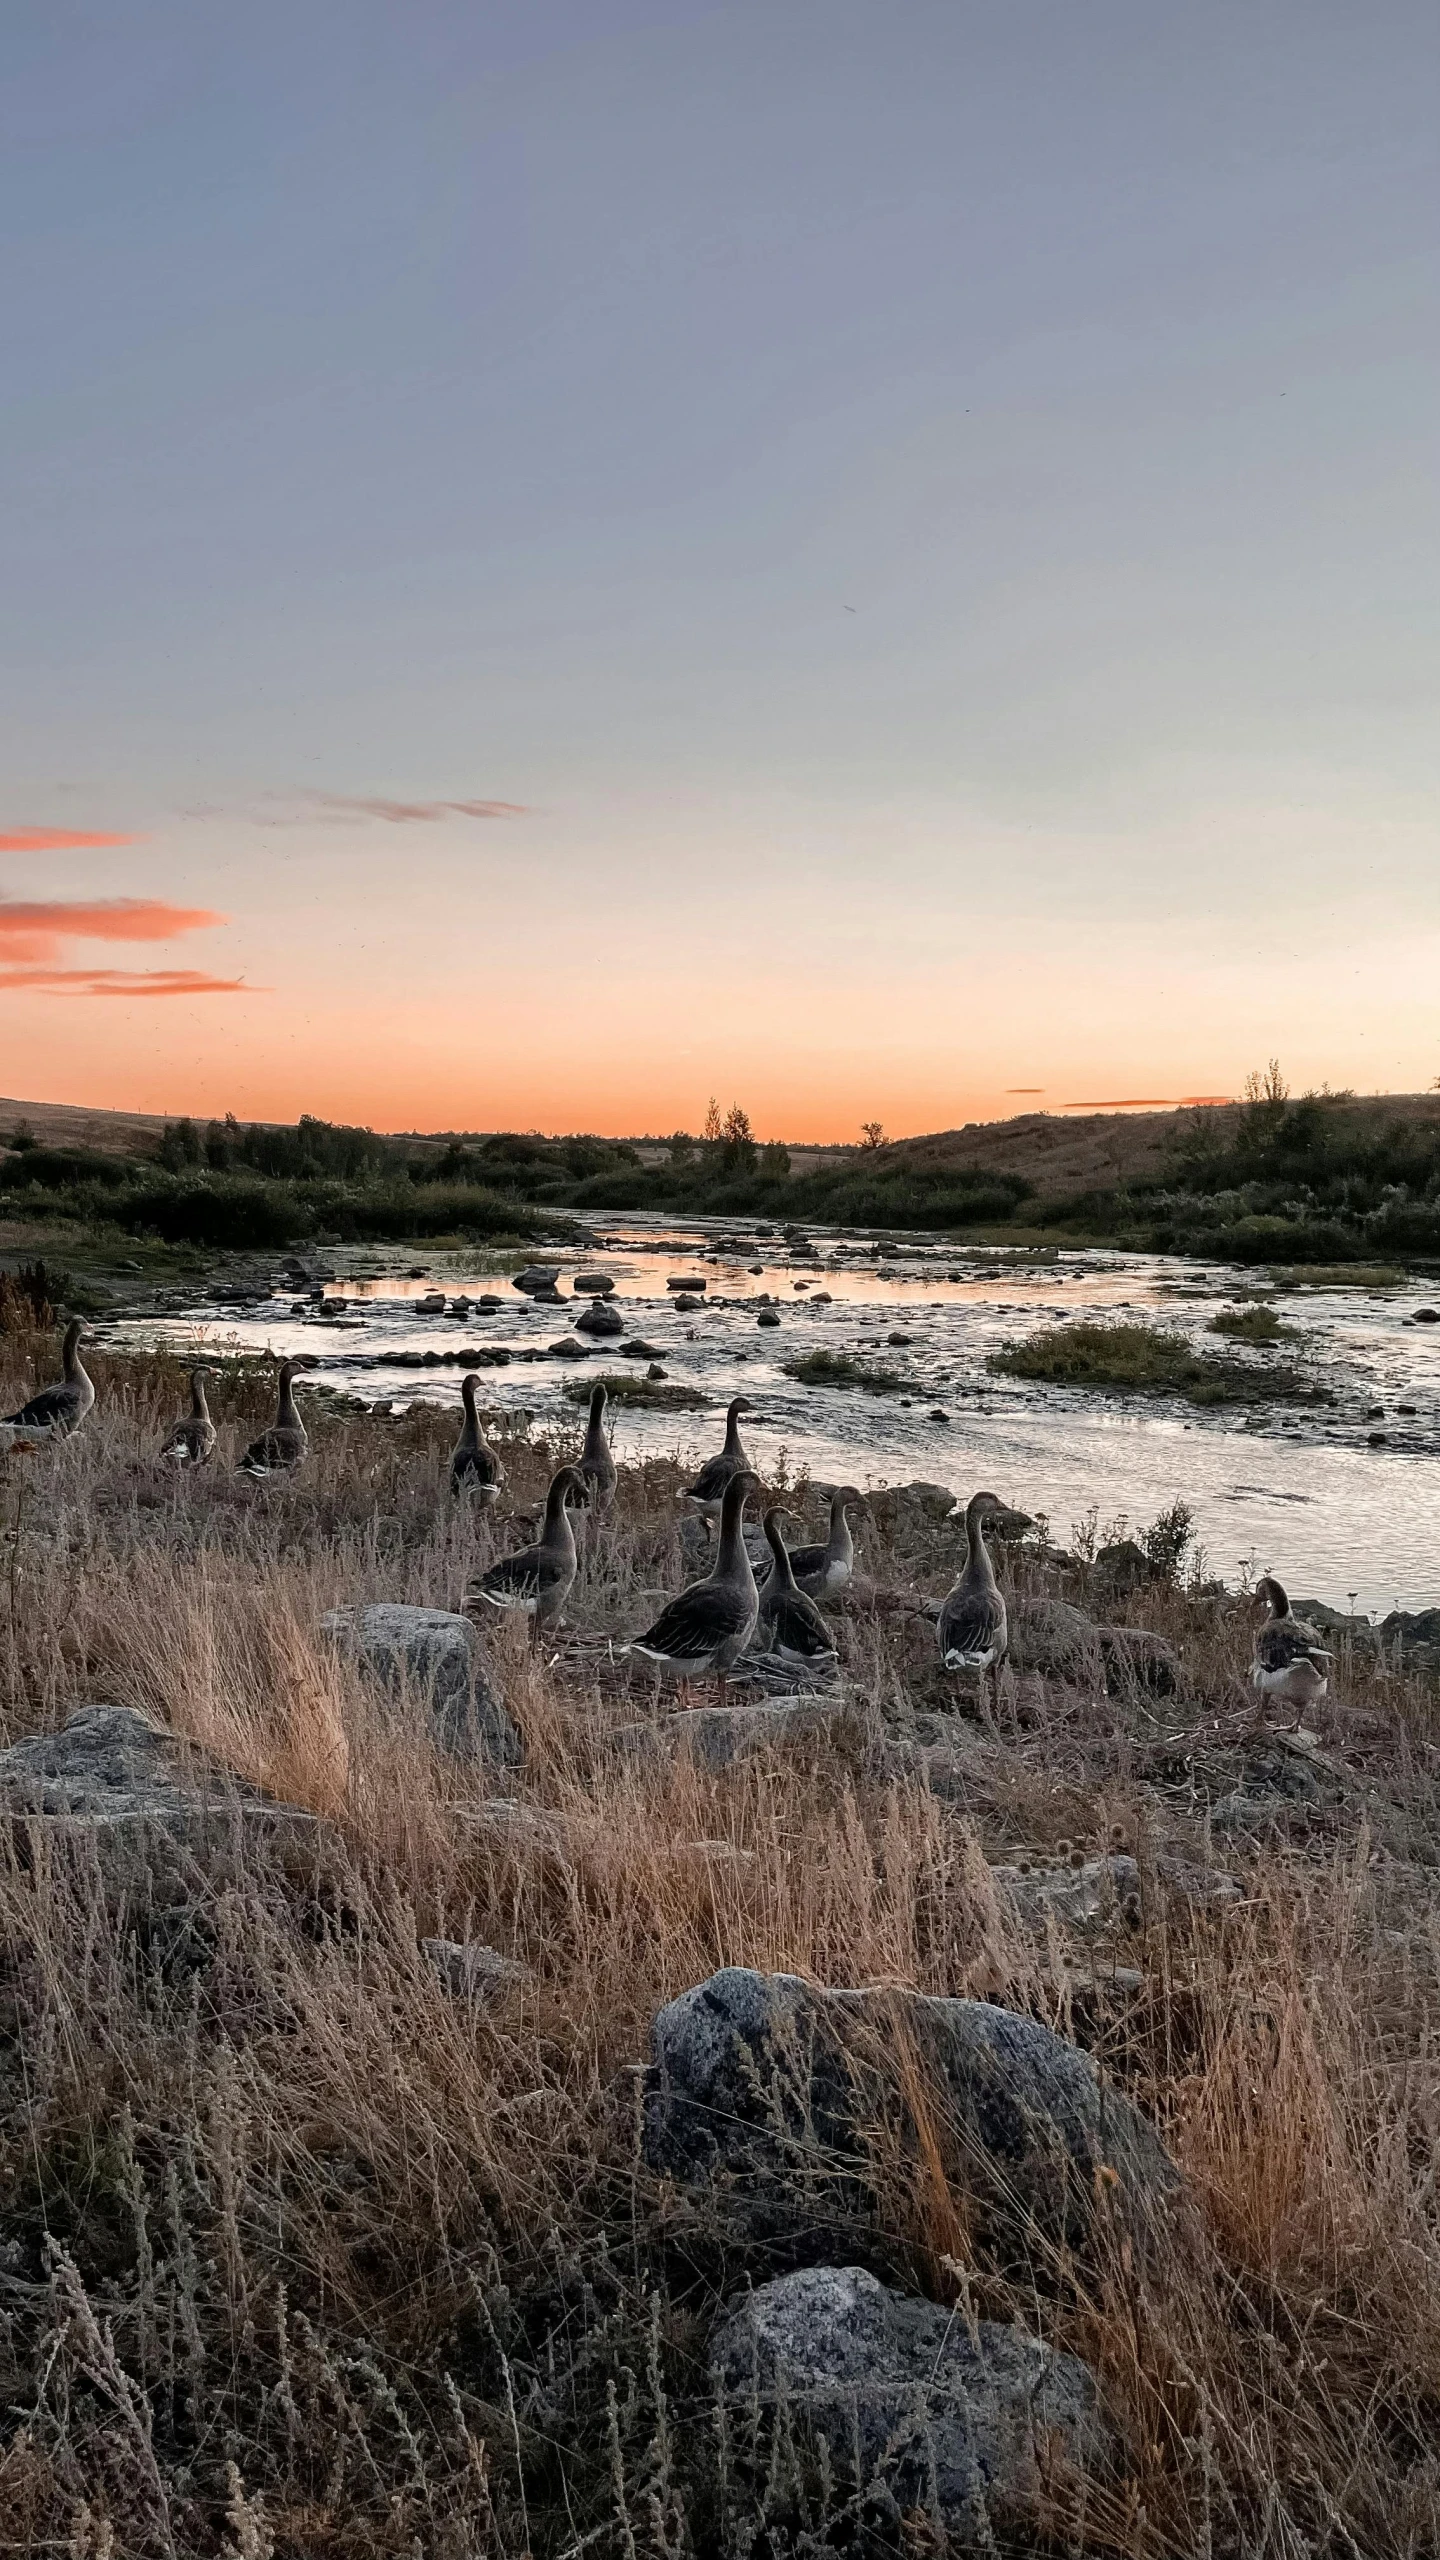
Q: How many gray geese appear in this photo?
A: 12